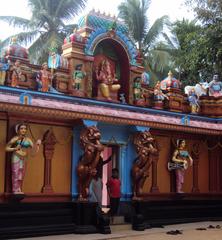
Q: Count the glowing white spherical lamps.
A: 0